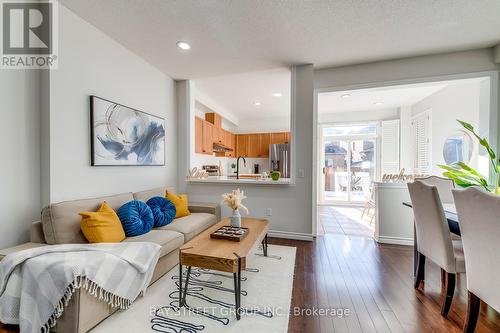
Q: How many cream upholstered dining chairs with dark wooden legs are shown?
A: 3